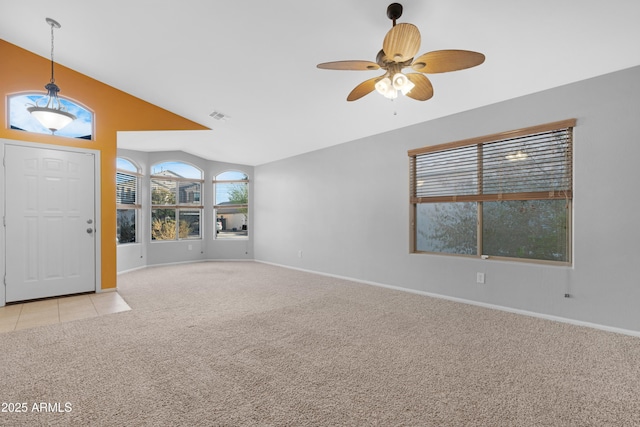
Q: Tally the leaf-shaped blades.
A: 5